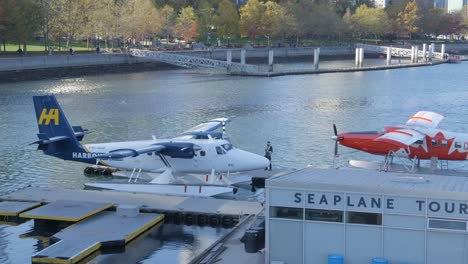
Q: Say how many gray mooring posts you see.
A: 13